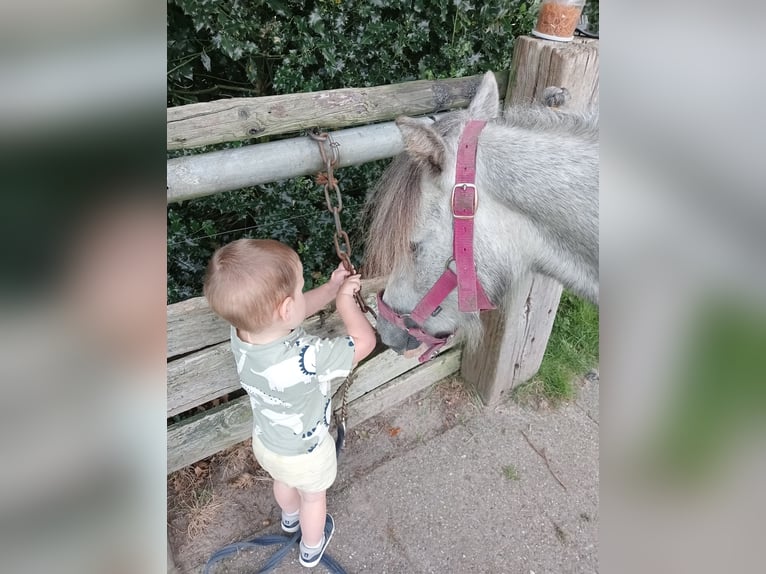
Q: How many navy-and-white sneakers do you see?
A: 2